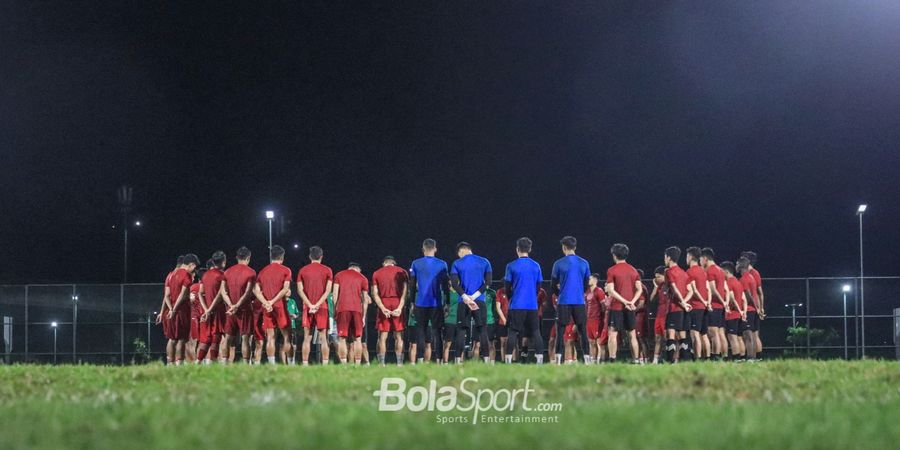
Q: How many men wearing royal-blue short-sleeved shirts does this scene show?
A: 4